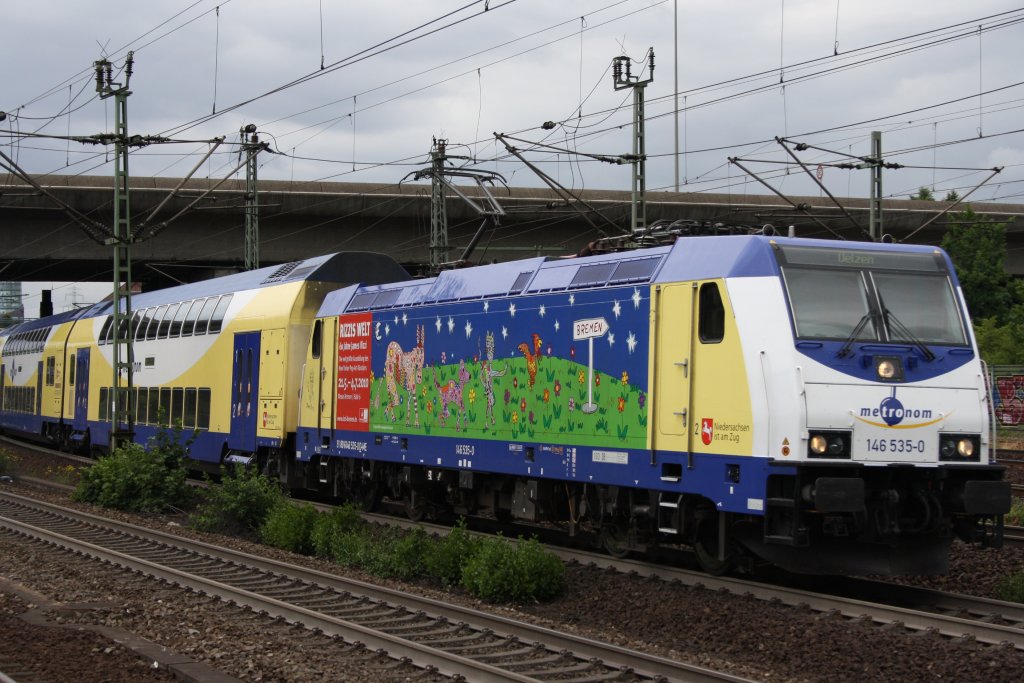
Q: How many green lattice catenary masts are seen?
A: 5